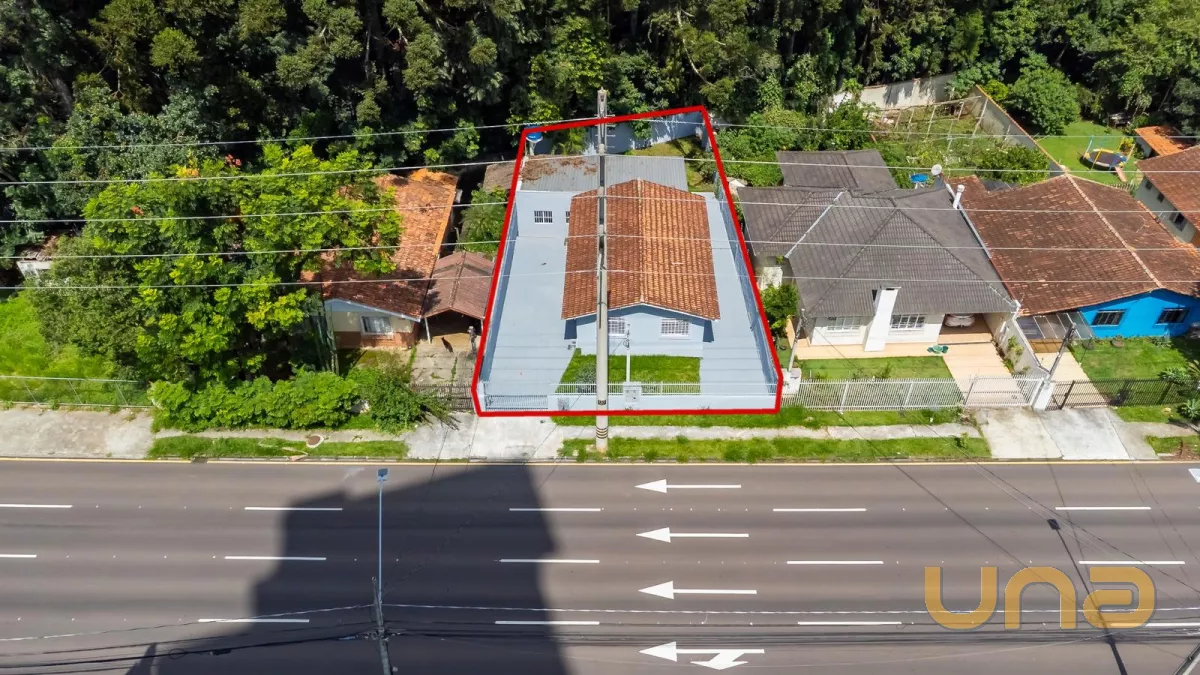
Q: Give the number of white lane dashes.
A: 14